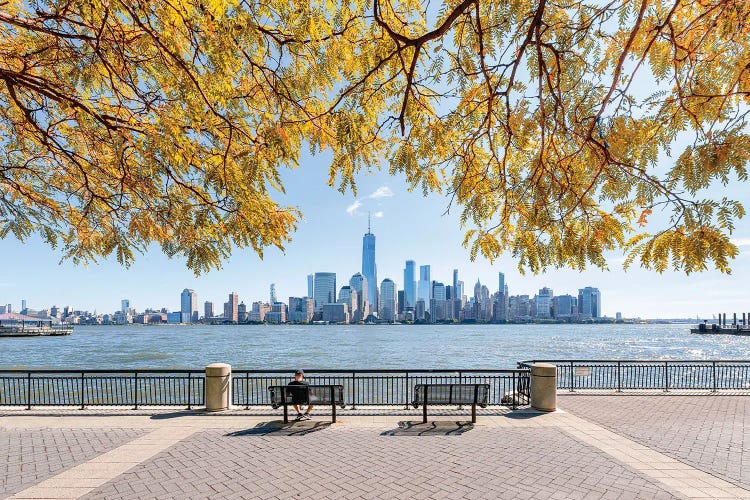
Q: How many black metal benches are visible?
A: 2